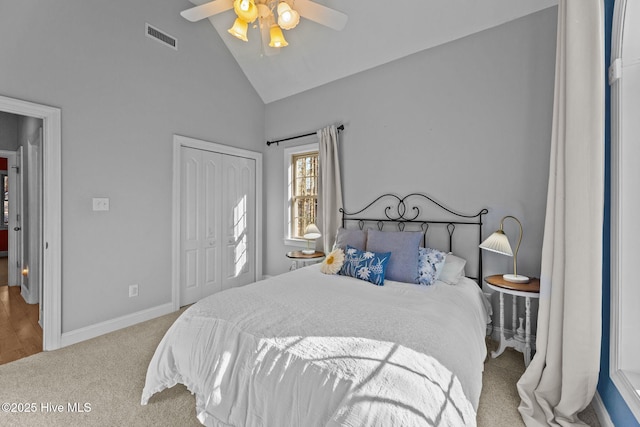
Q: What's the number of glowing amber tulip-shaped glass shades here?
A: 4